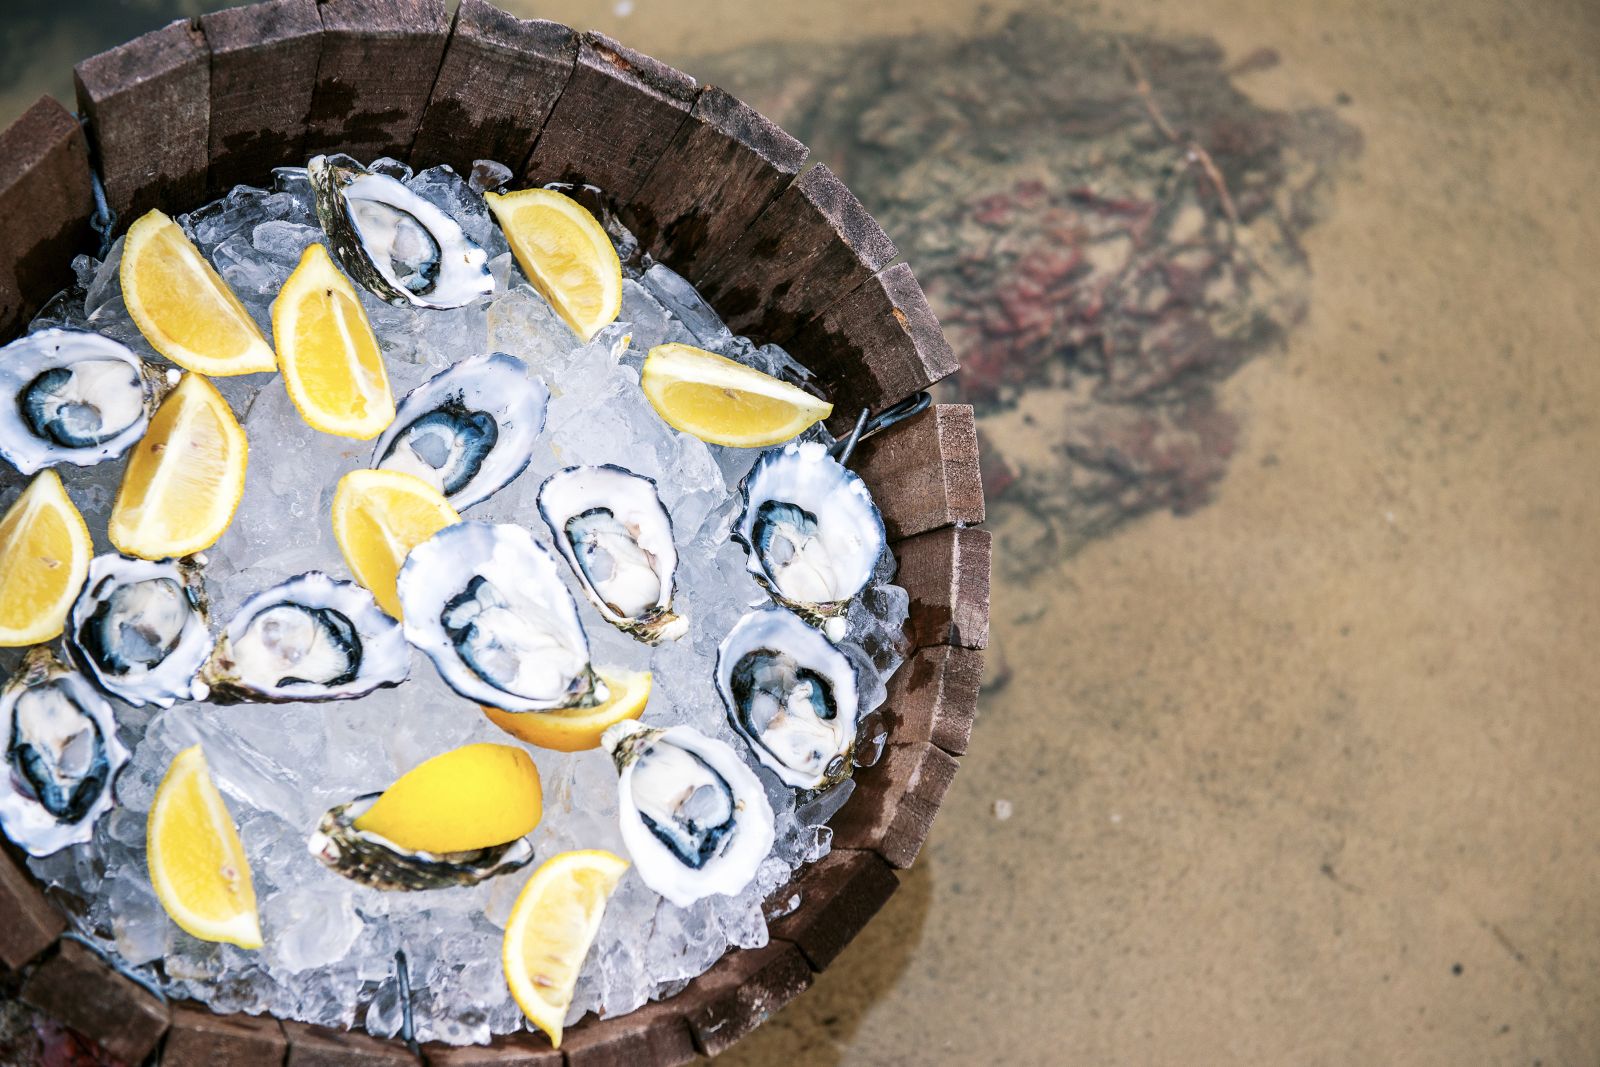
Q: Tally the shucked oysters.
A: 12